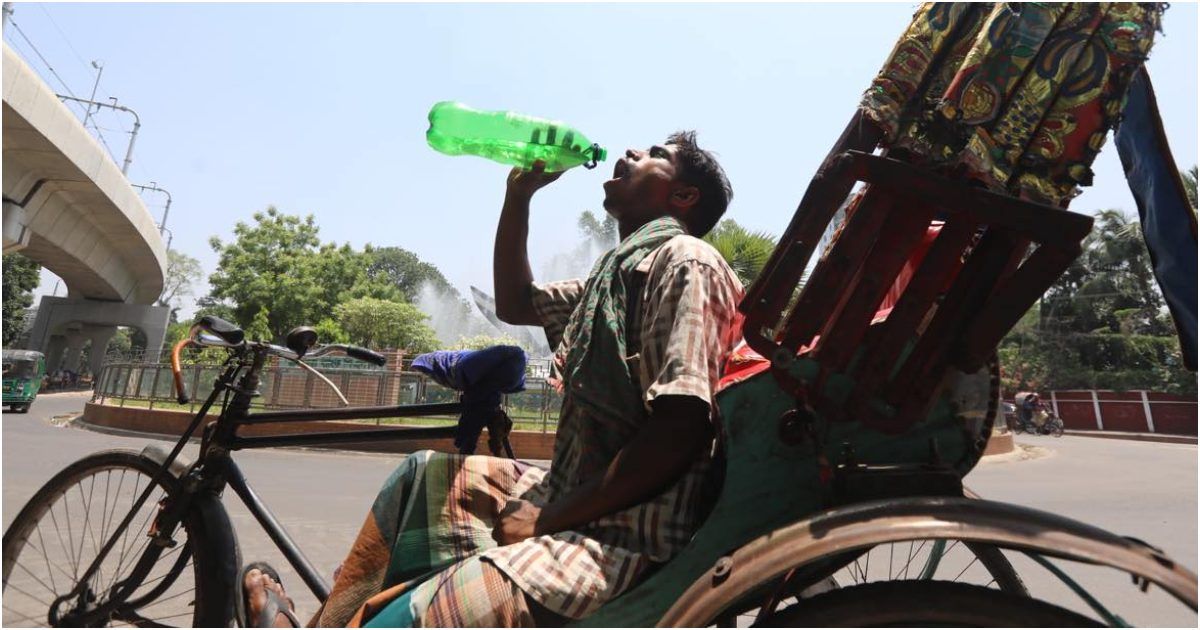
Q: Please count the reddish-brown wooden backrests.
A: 1